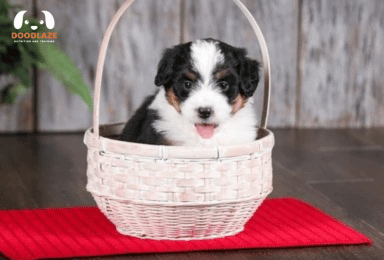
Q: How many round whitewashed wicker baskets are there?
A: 1